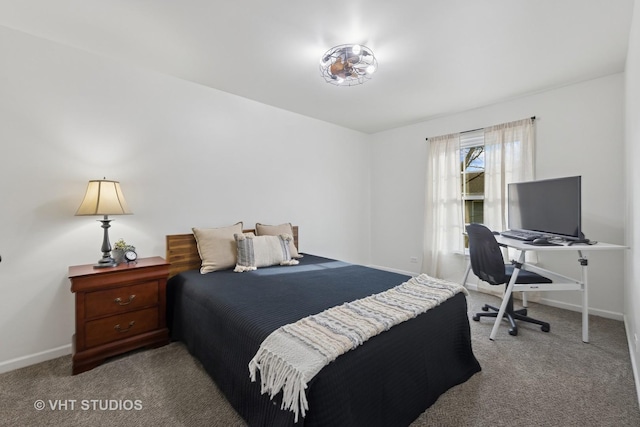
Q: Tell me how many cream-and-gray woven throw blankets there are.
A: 1